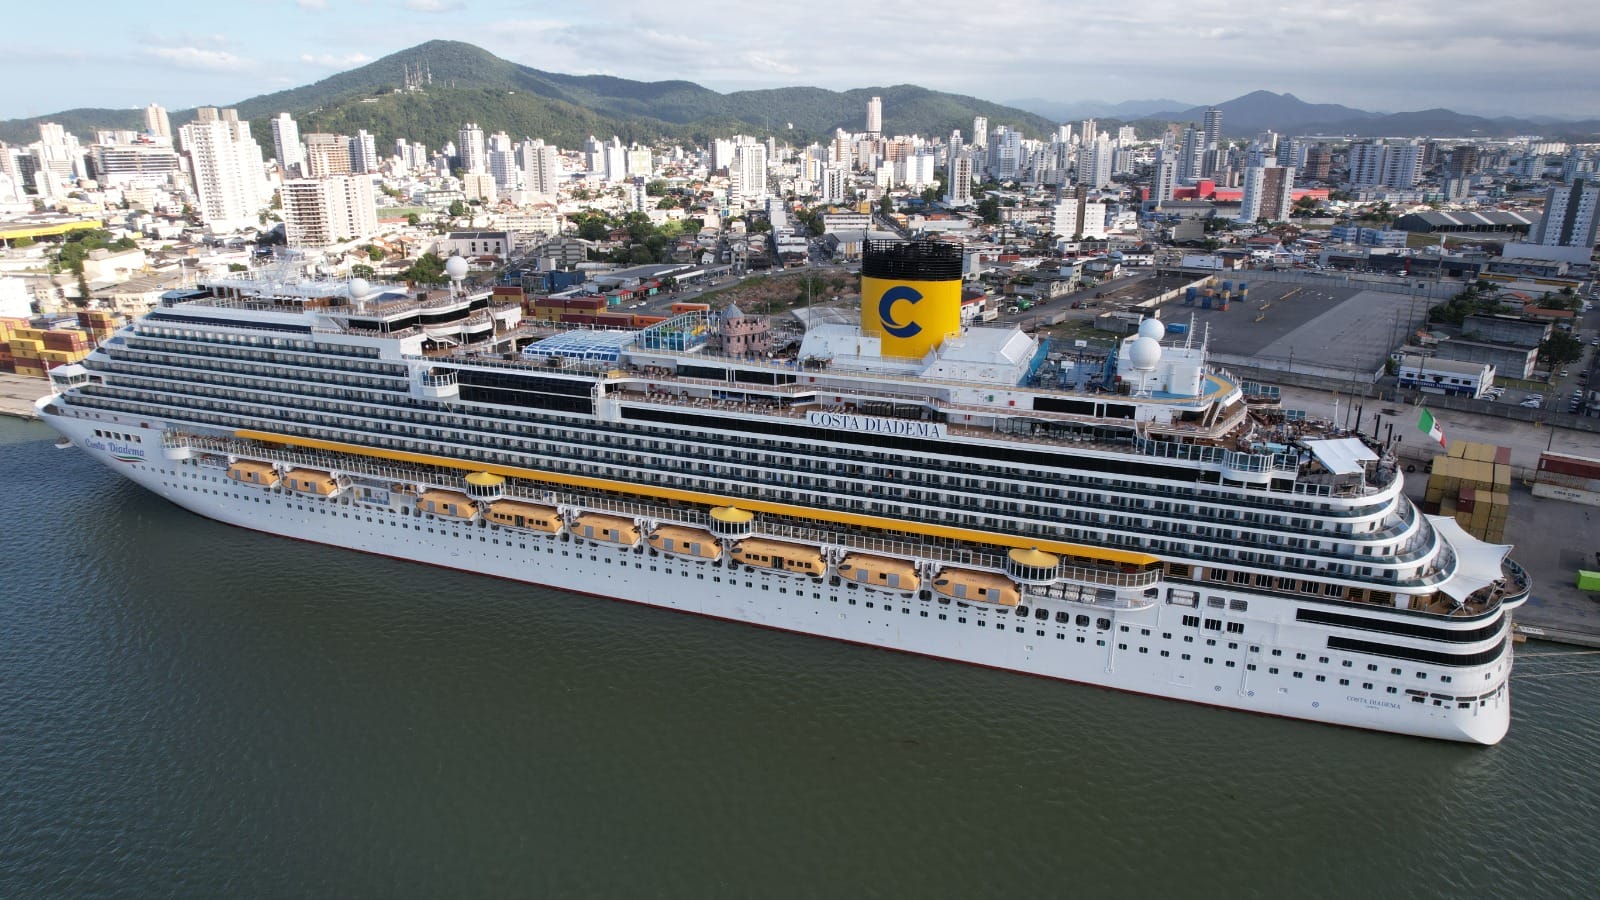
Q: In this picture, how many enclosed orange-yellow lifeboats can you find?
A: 9